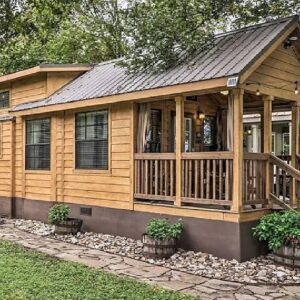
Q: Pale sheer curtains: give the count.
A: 2